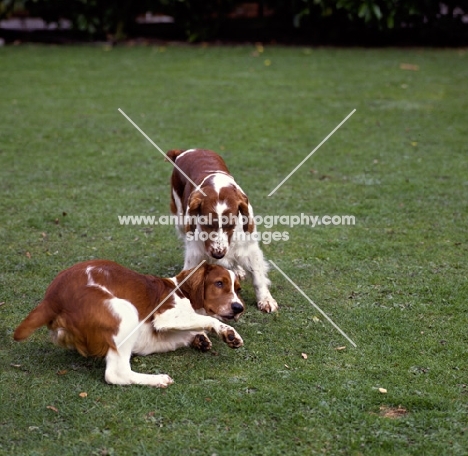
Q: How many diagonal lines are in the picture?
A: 4